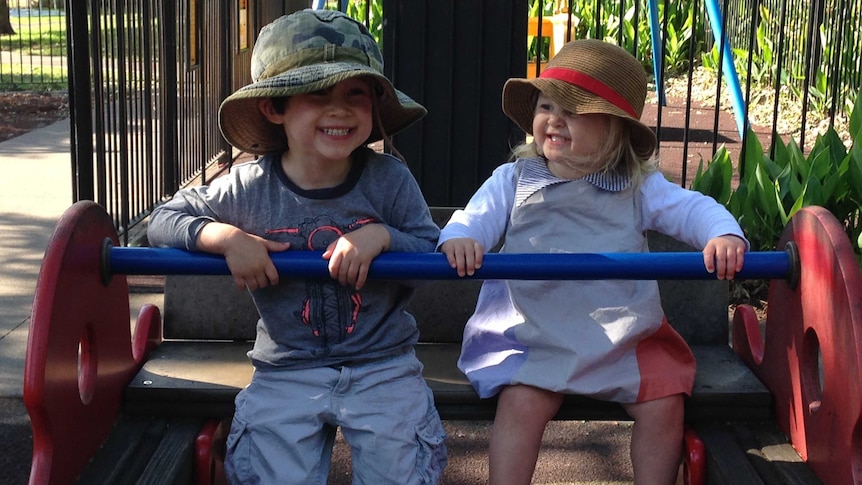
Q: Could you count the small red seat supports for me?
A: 2